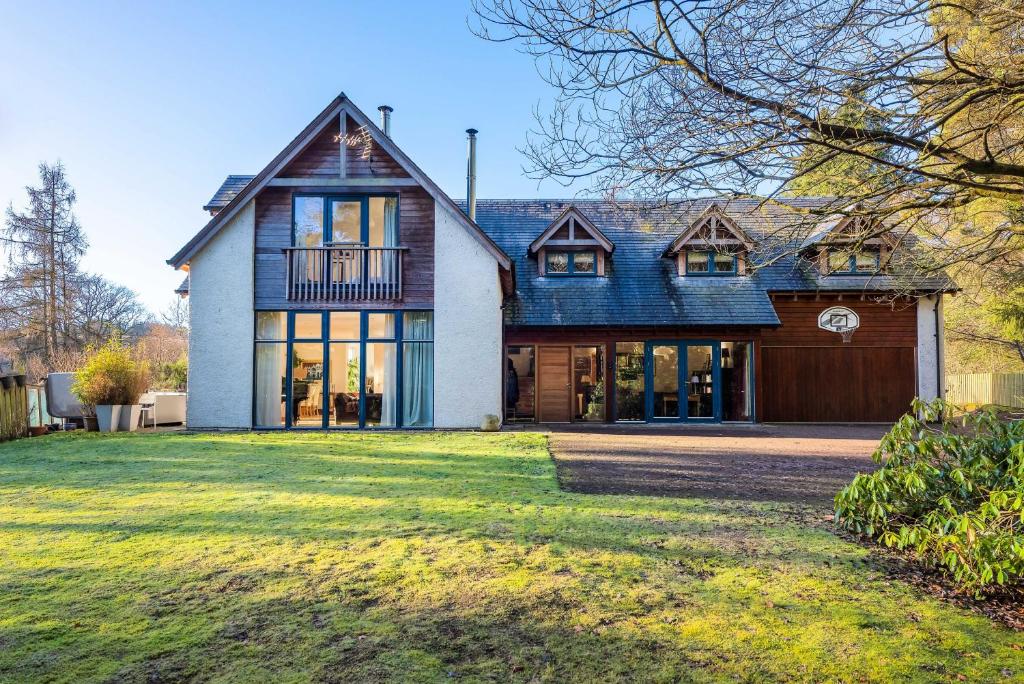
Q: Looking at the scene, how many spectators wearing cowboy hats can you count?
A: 0